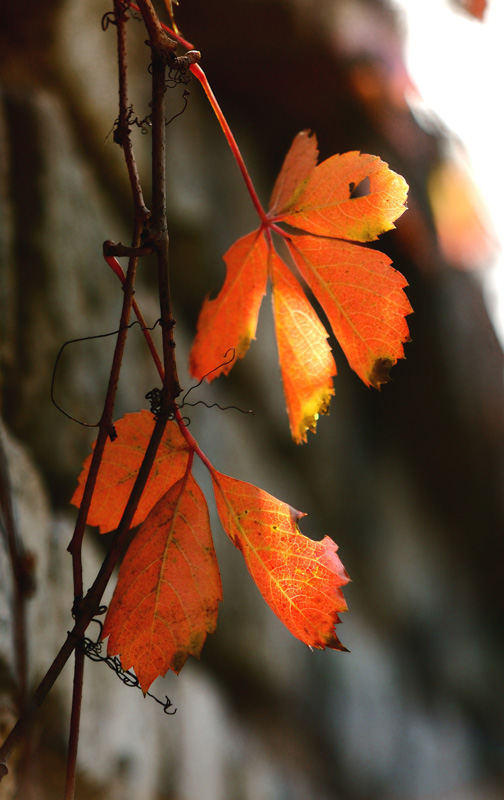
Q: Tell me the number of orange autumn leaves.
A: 8